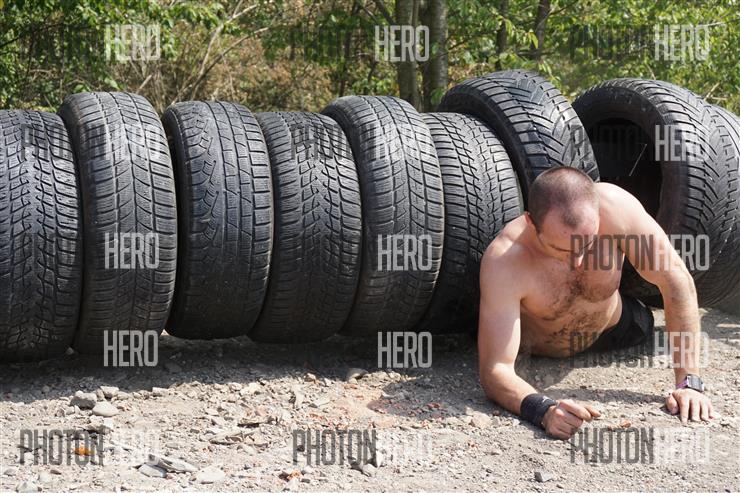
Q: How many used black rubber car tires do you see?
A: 8